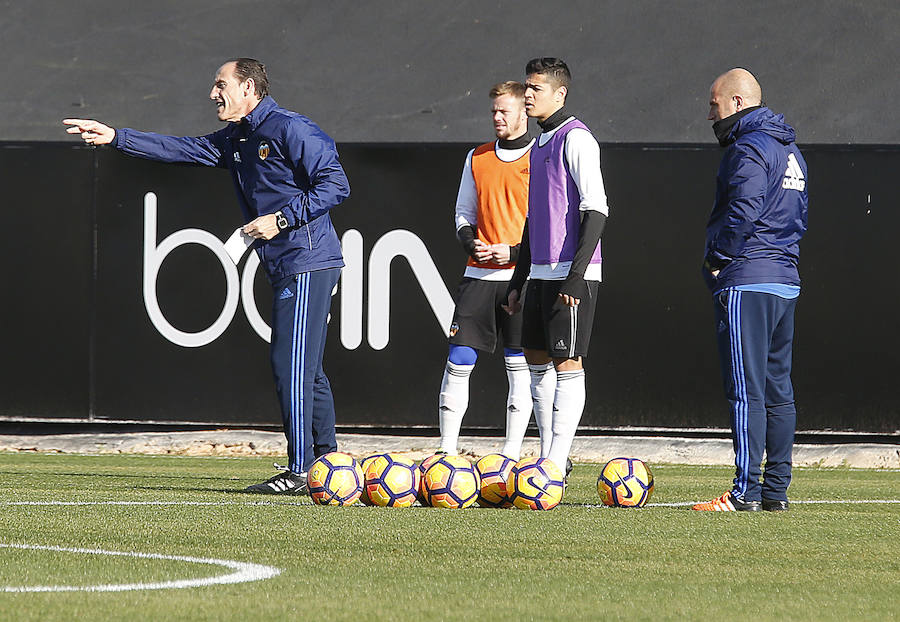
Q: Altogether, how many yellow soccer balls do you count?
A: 8